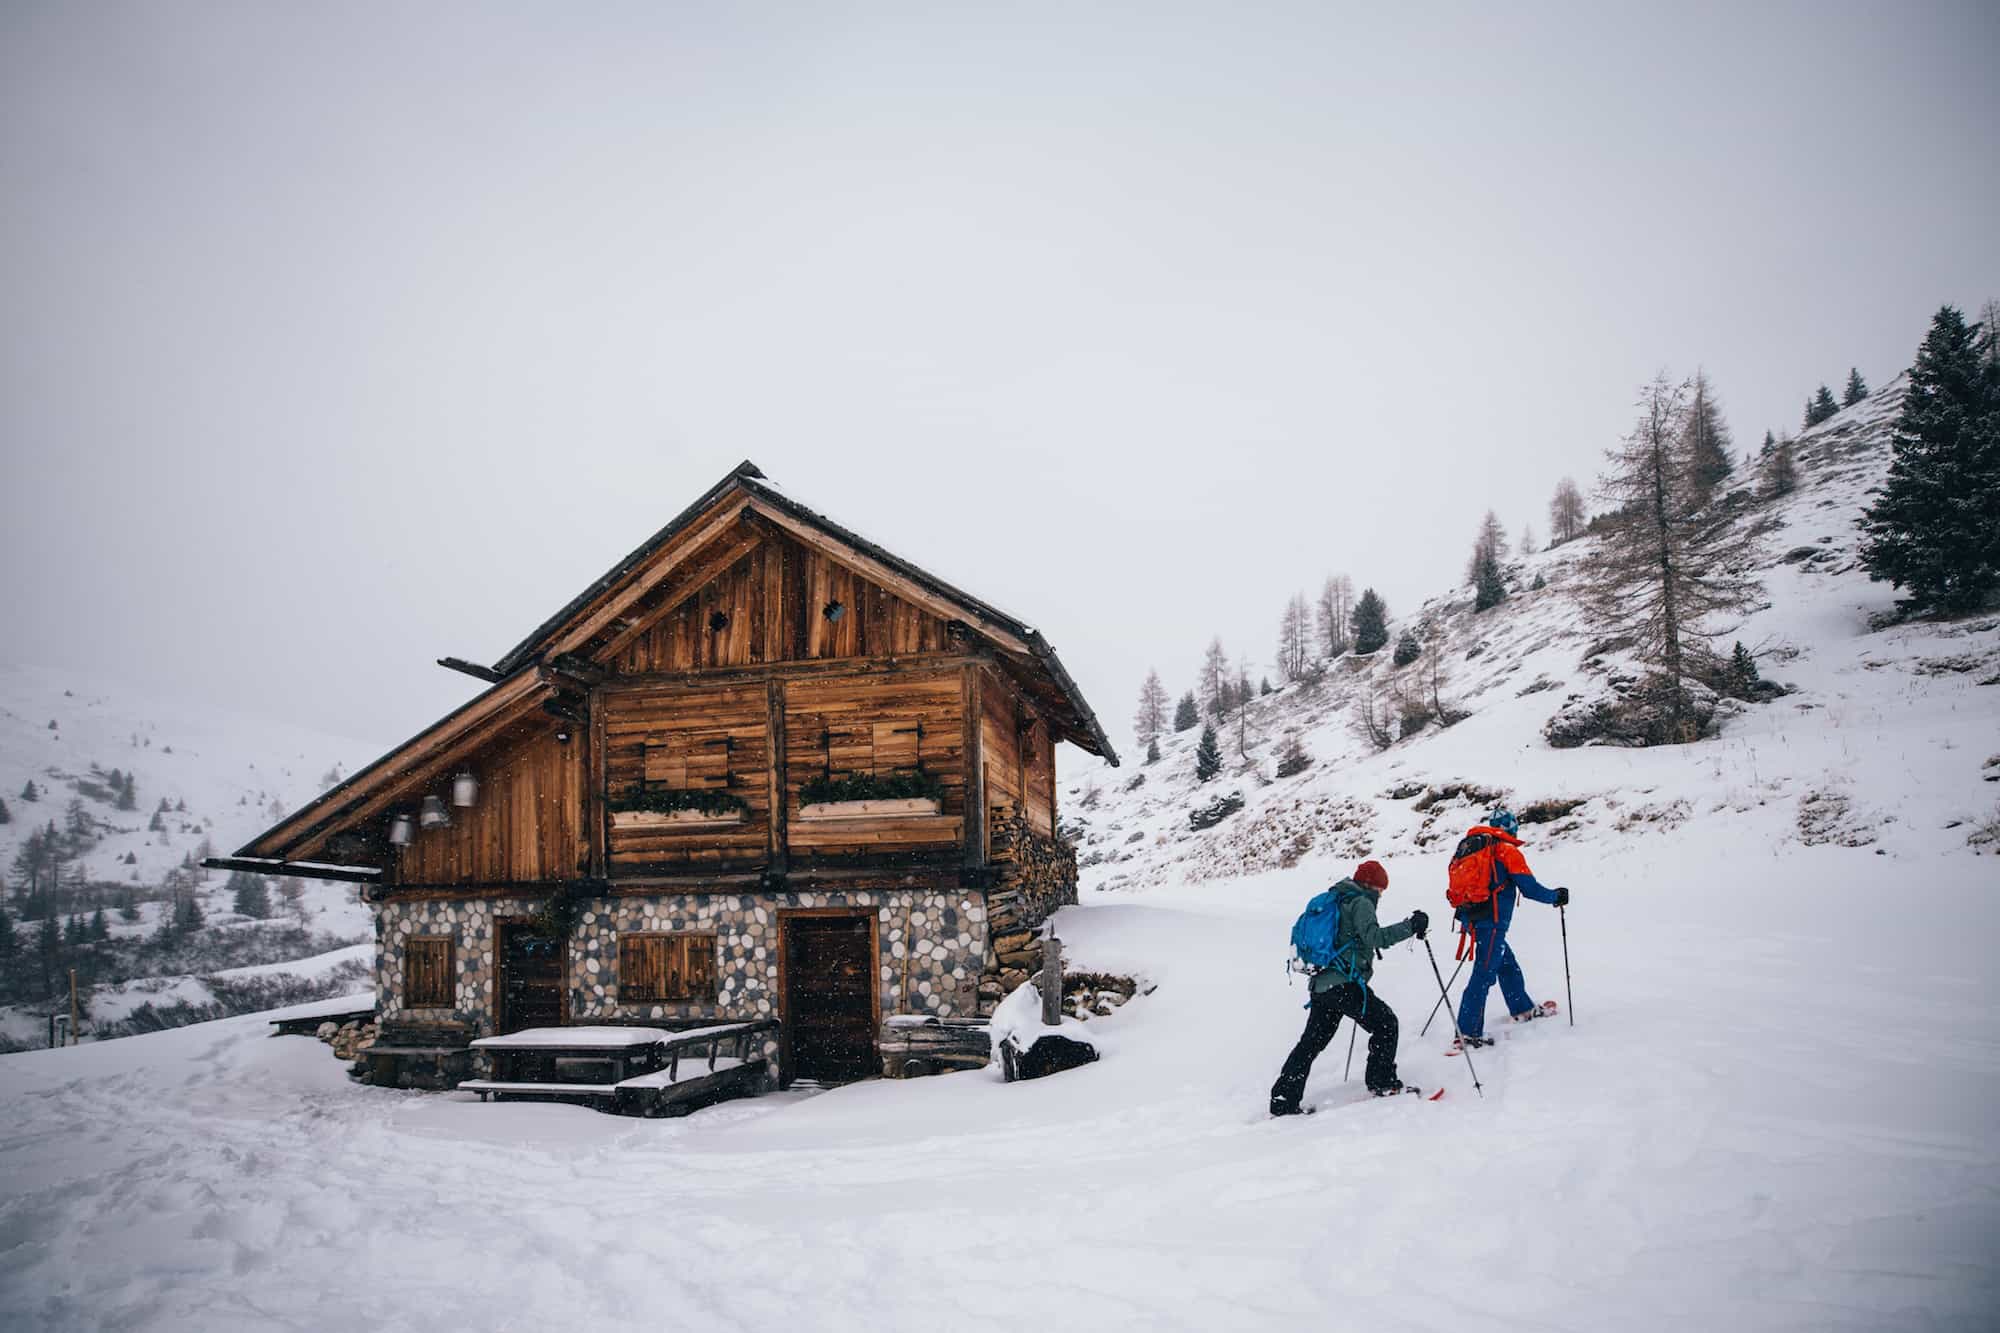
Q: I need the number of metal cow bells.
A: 3